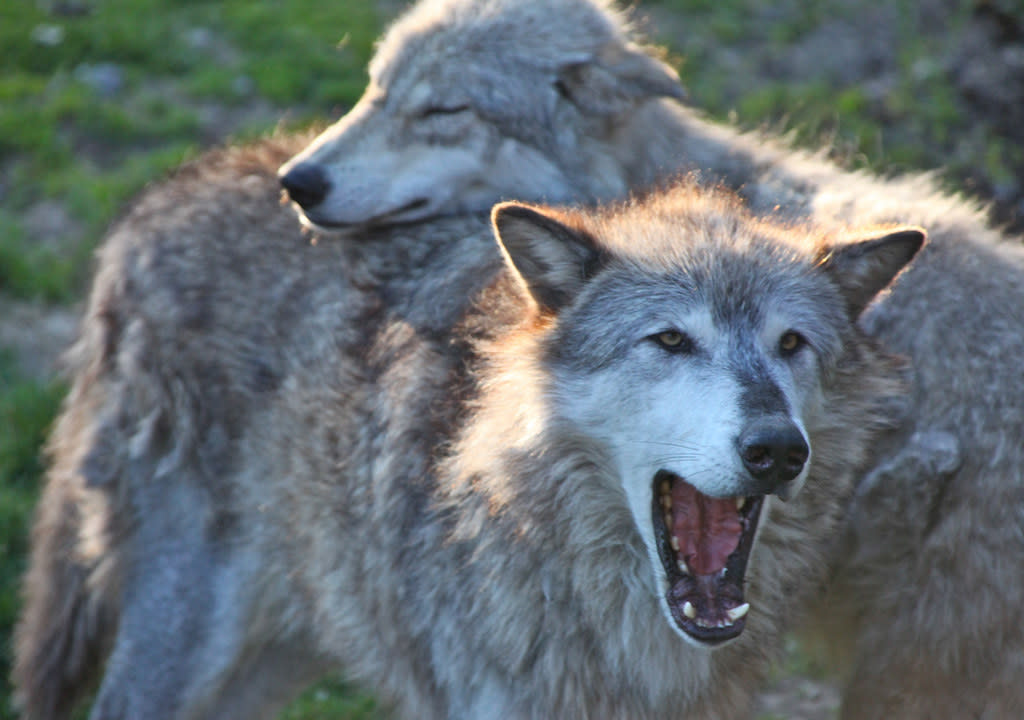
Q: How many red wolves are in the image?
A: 0